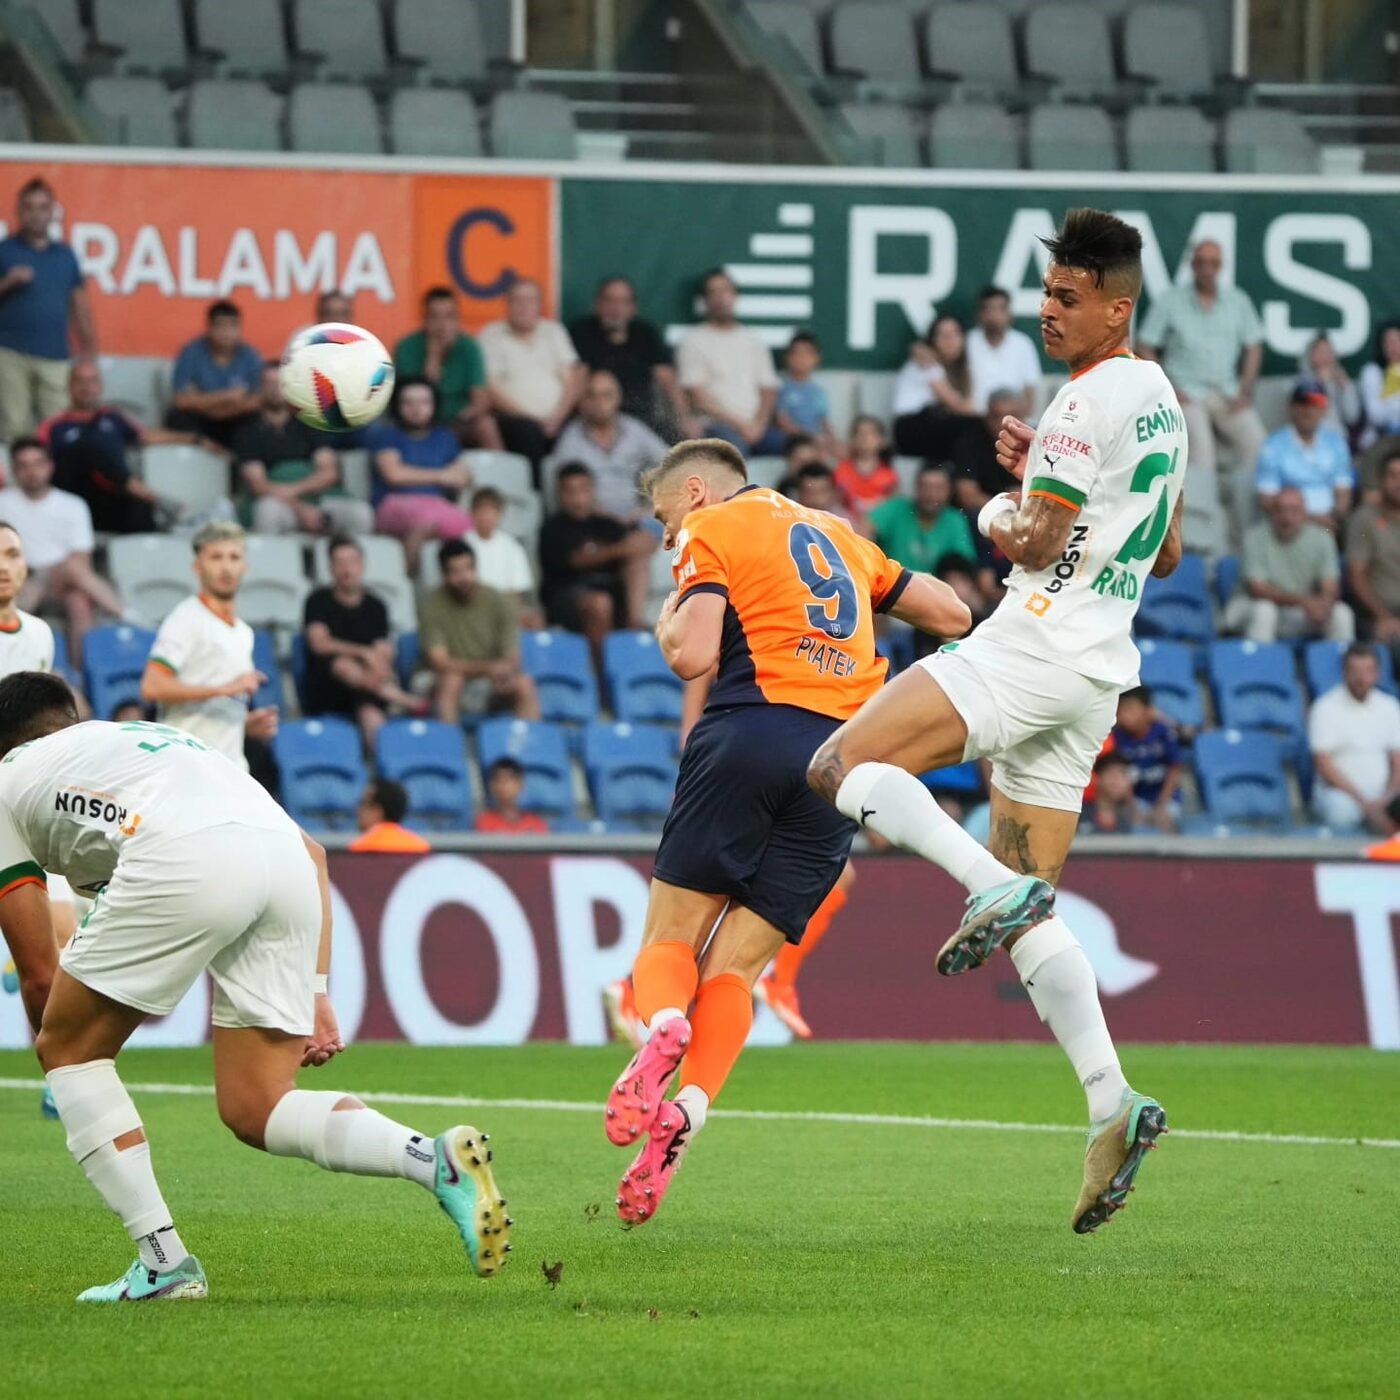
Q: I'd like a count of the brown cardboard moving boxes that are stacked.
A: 0